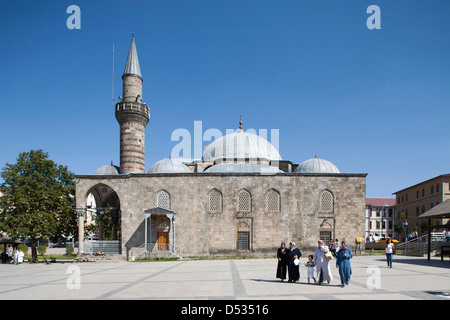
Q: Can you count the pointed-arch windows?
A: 5